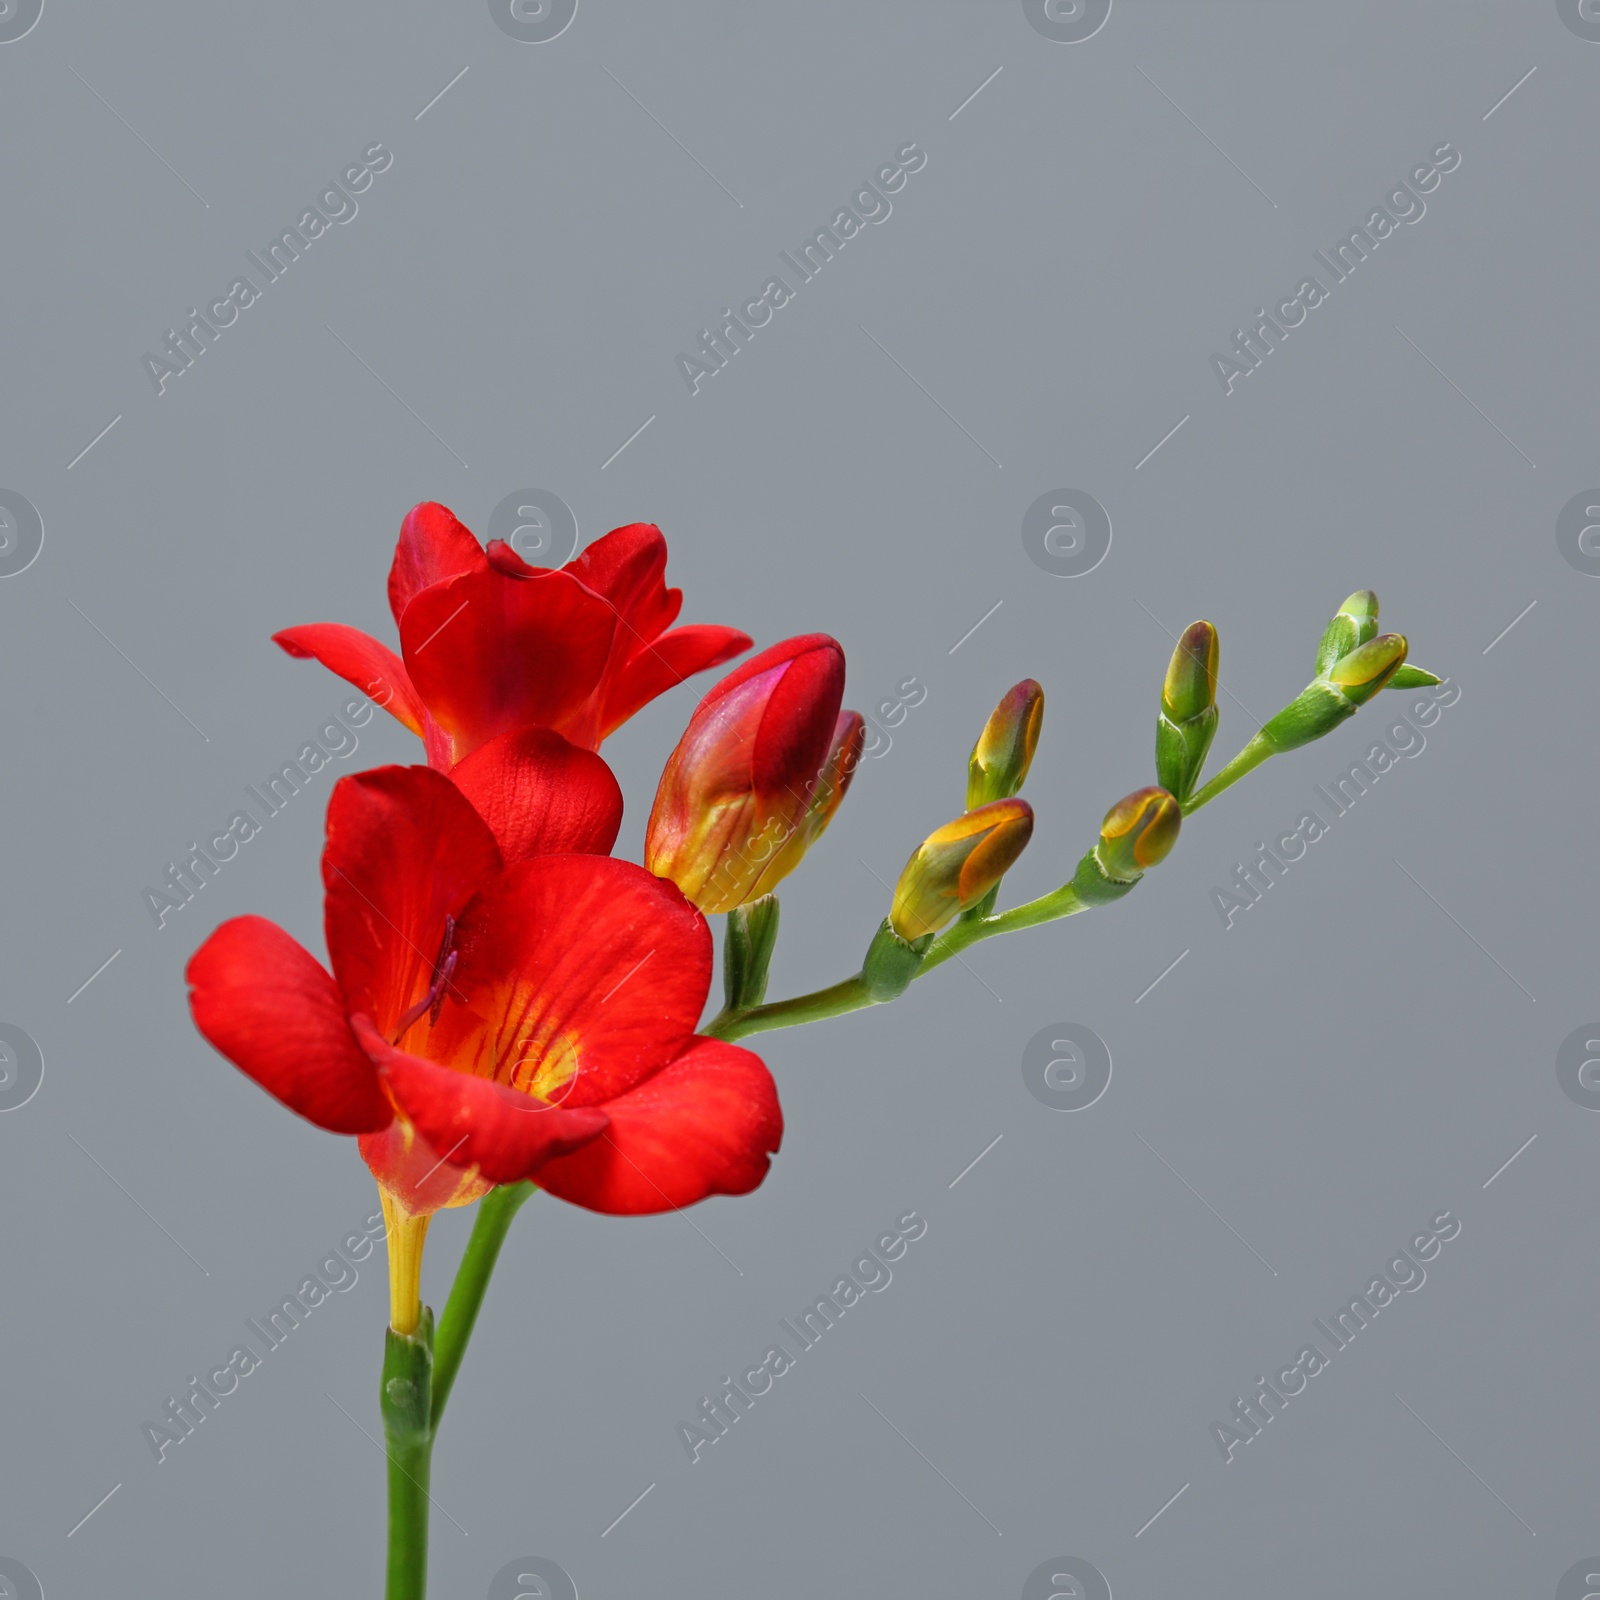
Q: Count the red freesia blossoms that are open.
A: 2